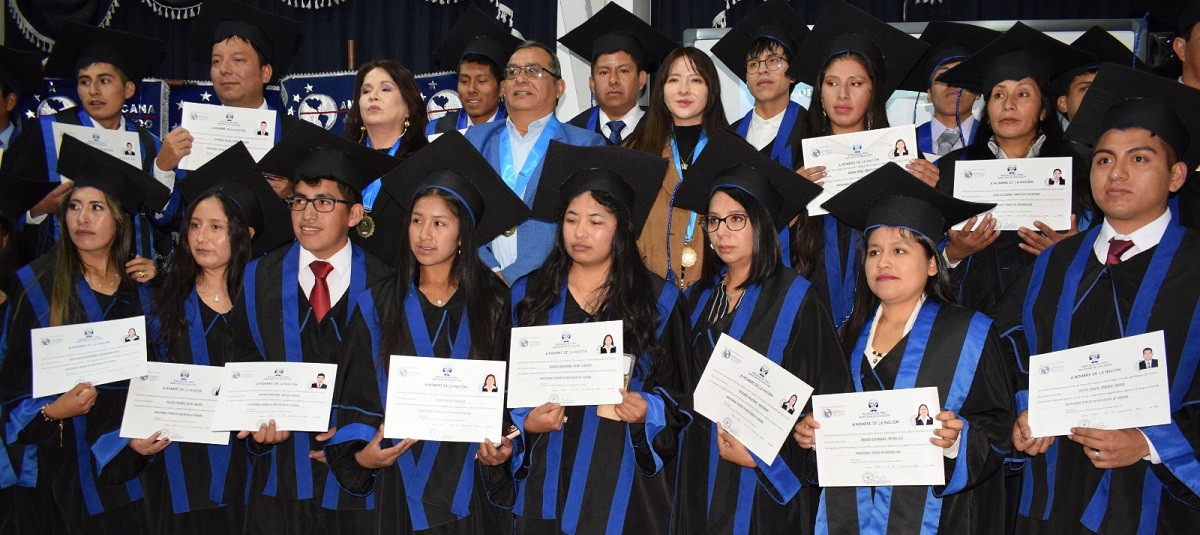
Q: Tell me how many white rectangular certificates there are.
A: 12